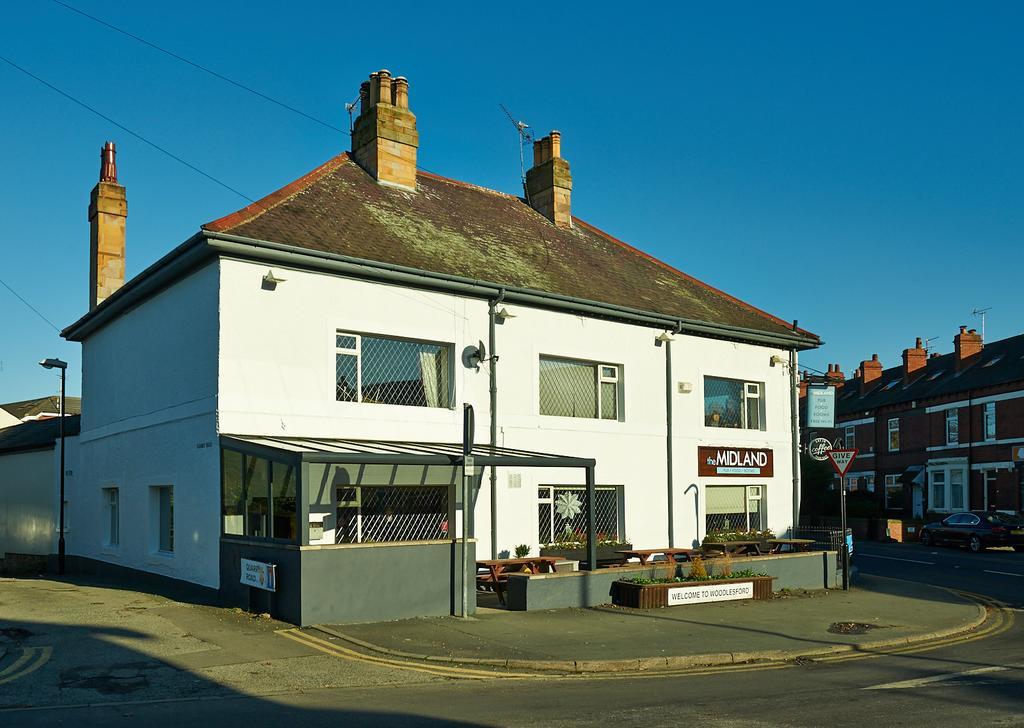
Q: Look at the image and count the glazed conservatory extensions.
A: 1